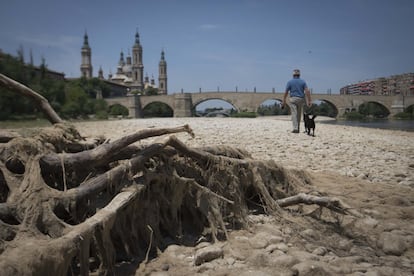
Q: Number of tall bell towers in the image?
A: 3